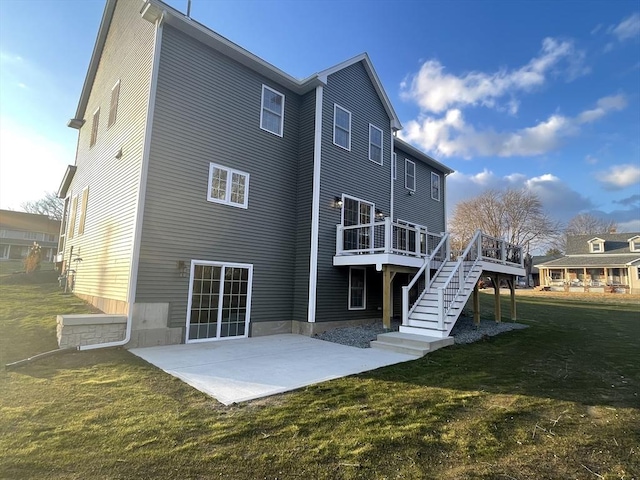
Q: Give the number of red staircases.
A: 0